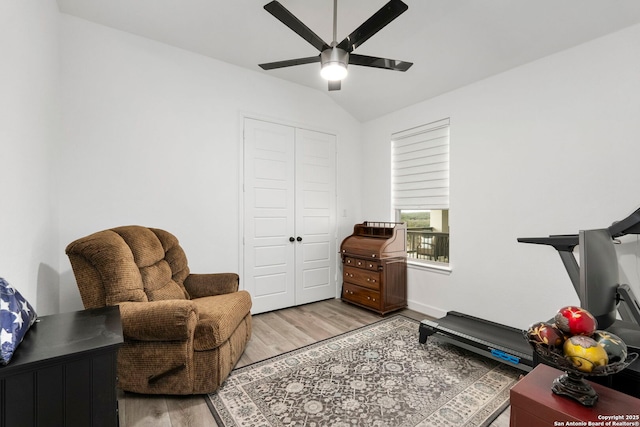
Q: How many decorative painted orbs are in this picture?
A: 4